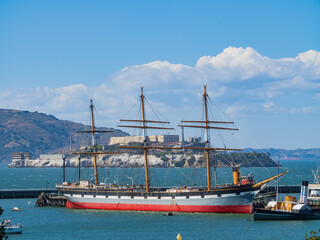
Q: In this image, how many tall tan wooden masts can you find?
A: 3